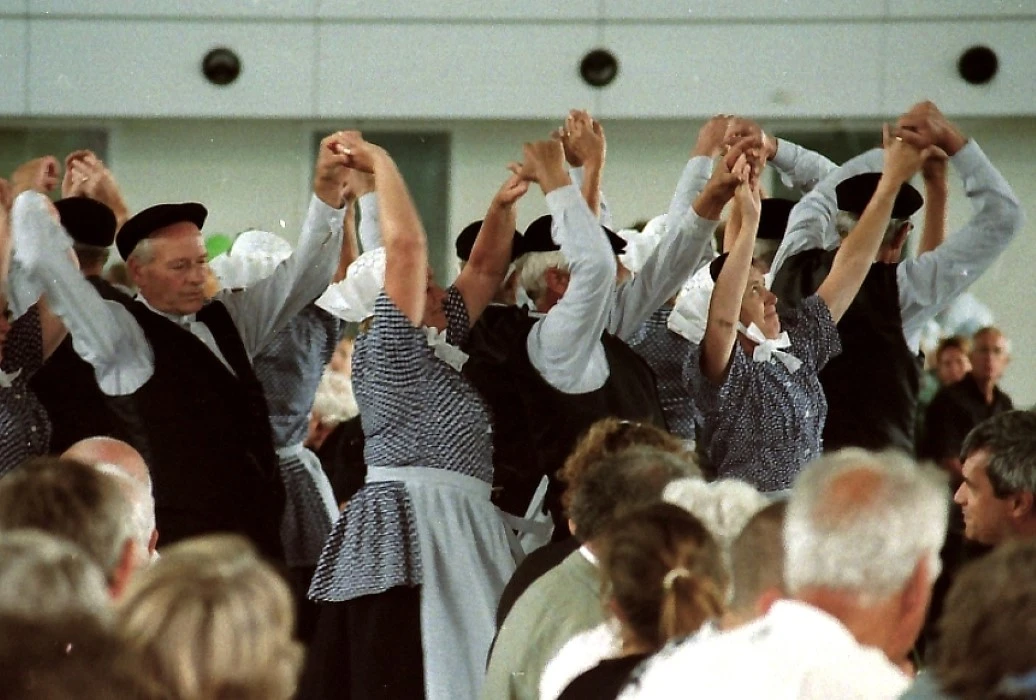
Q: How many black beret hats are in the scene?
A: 6